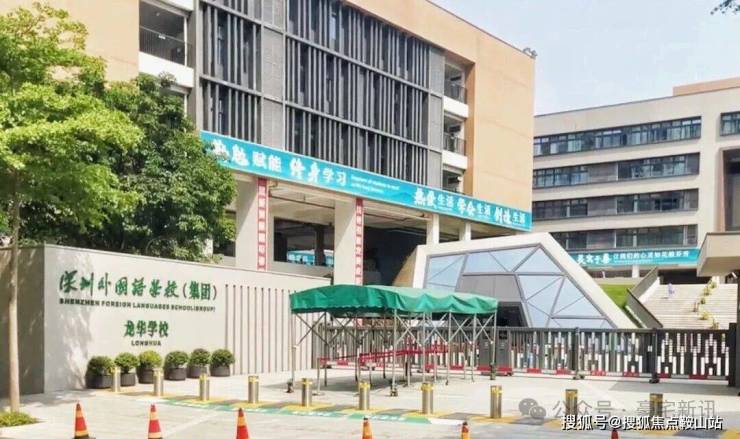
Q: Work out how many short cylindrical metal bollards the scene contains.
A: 10